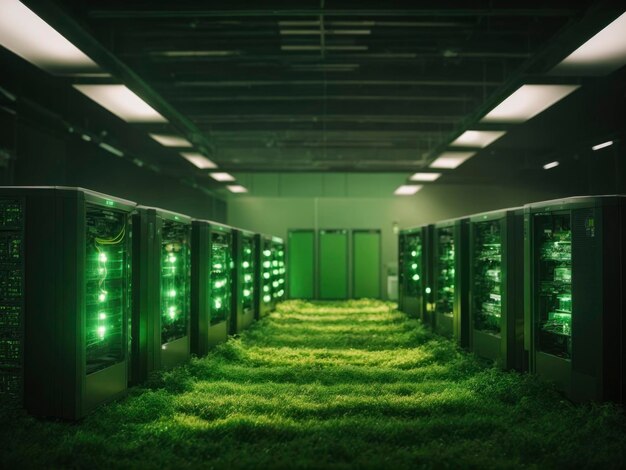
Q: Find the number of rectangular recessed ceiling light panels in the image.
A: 12